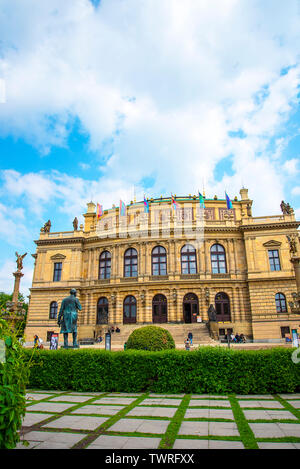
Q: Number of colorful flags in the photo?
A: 6